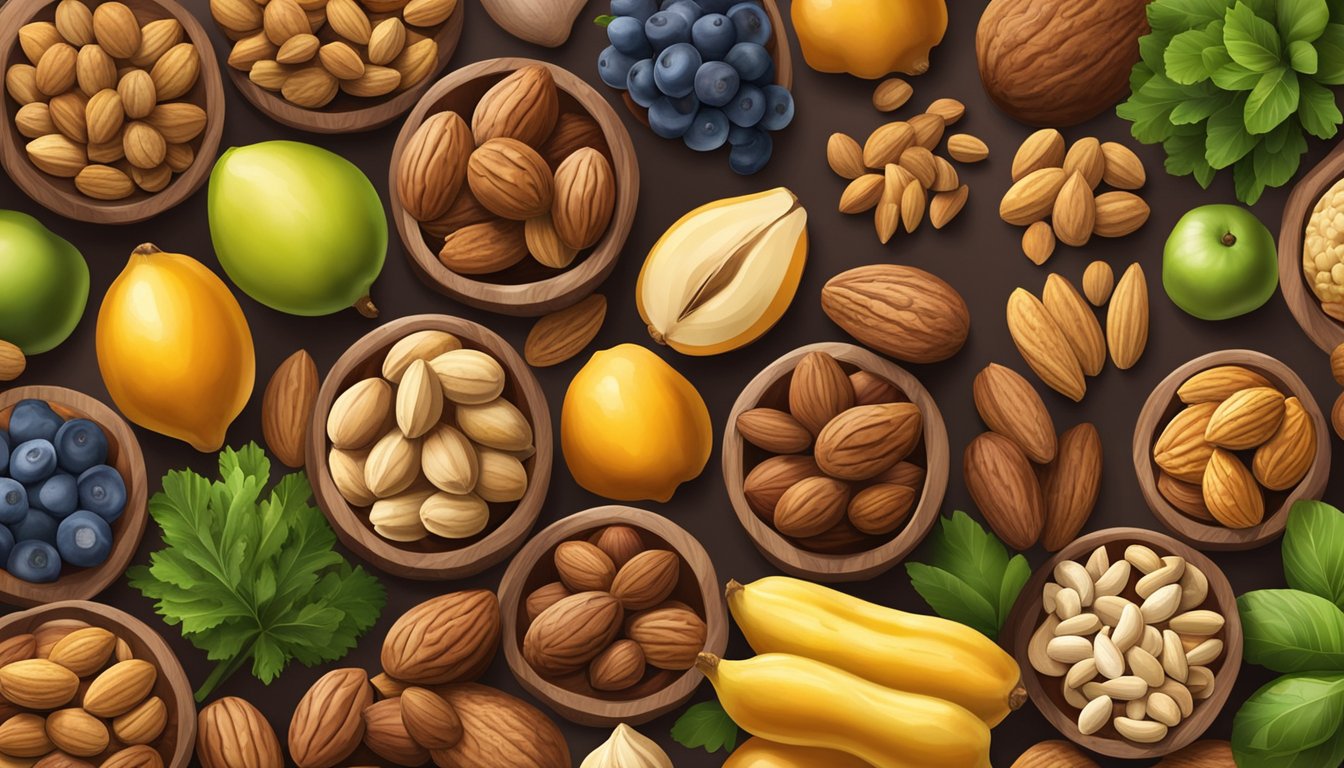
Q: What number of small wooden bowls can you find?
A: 12